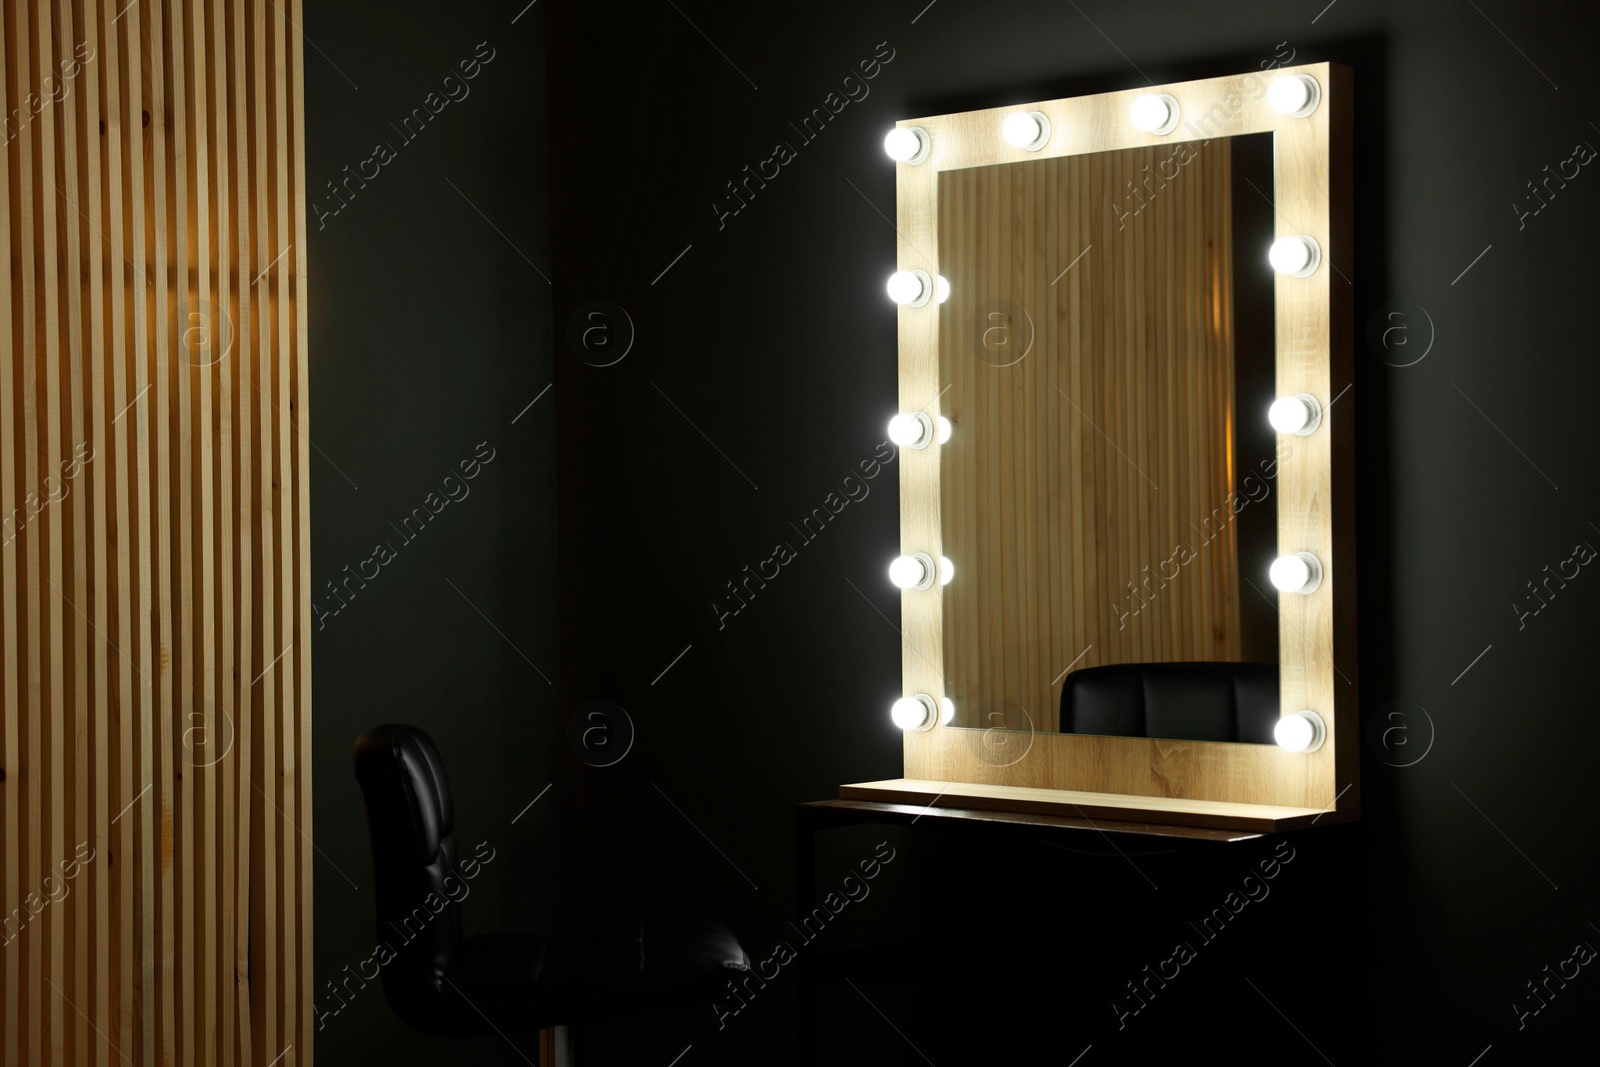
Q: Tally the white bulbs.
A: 12